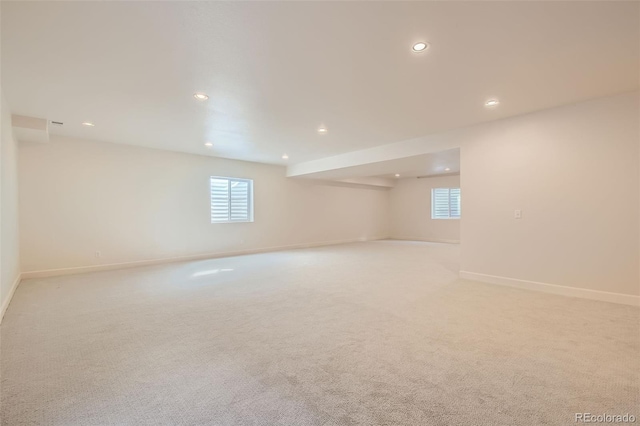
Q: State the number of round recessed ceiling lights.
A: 9